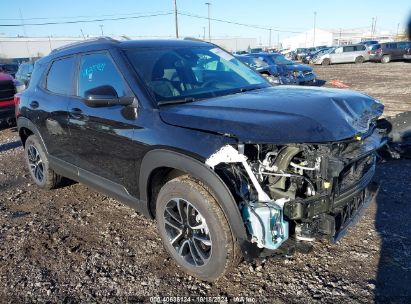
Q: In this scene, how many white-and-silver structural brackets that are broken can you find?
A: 1